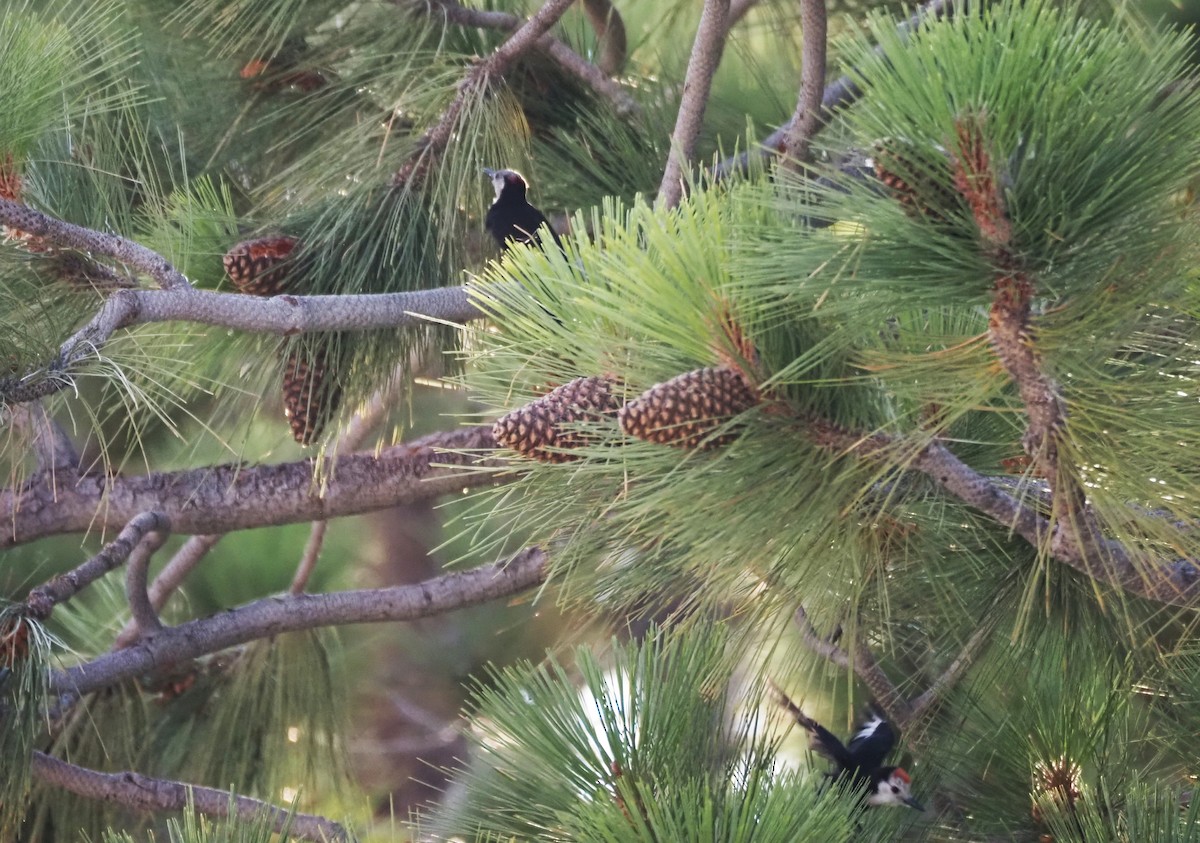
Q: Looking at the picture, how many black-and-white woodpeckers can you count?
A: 2